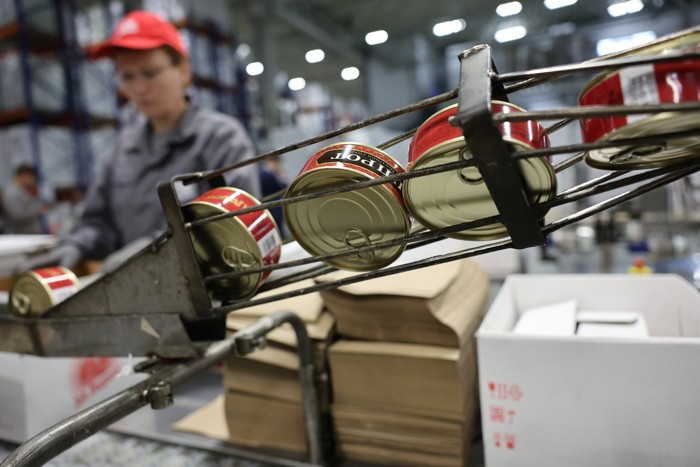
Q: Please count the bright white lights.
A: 11